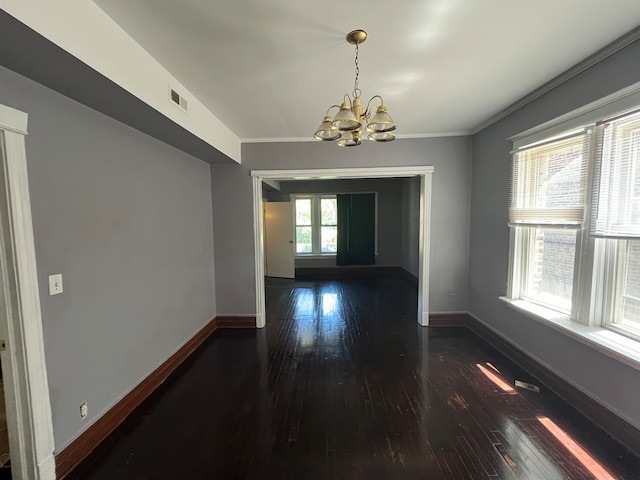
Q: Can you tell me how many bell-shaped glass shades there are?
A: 5